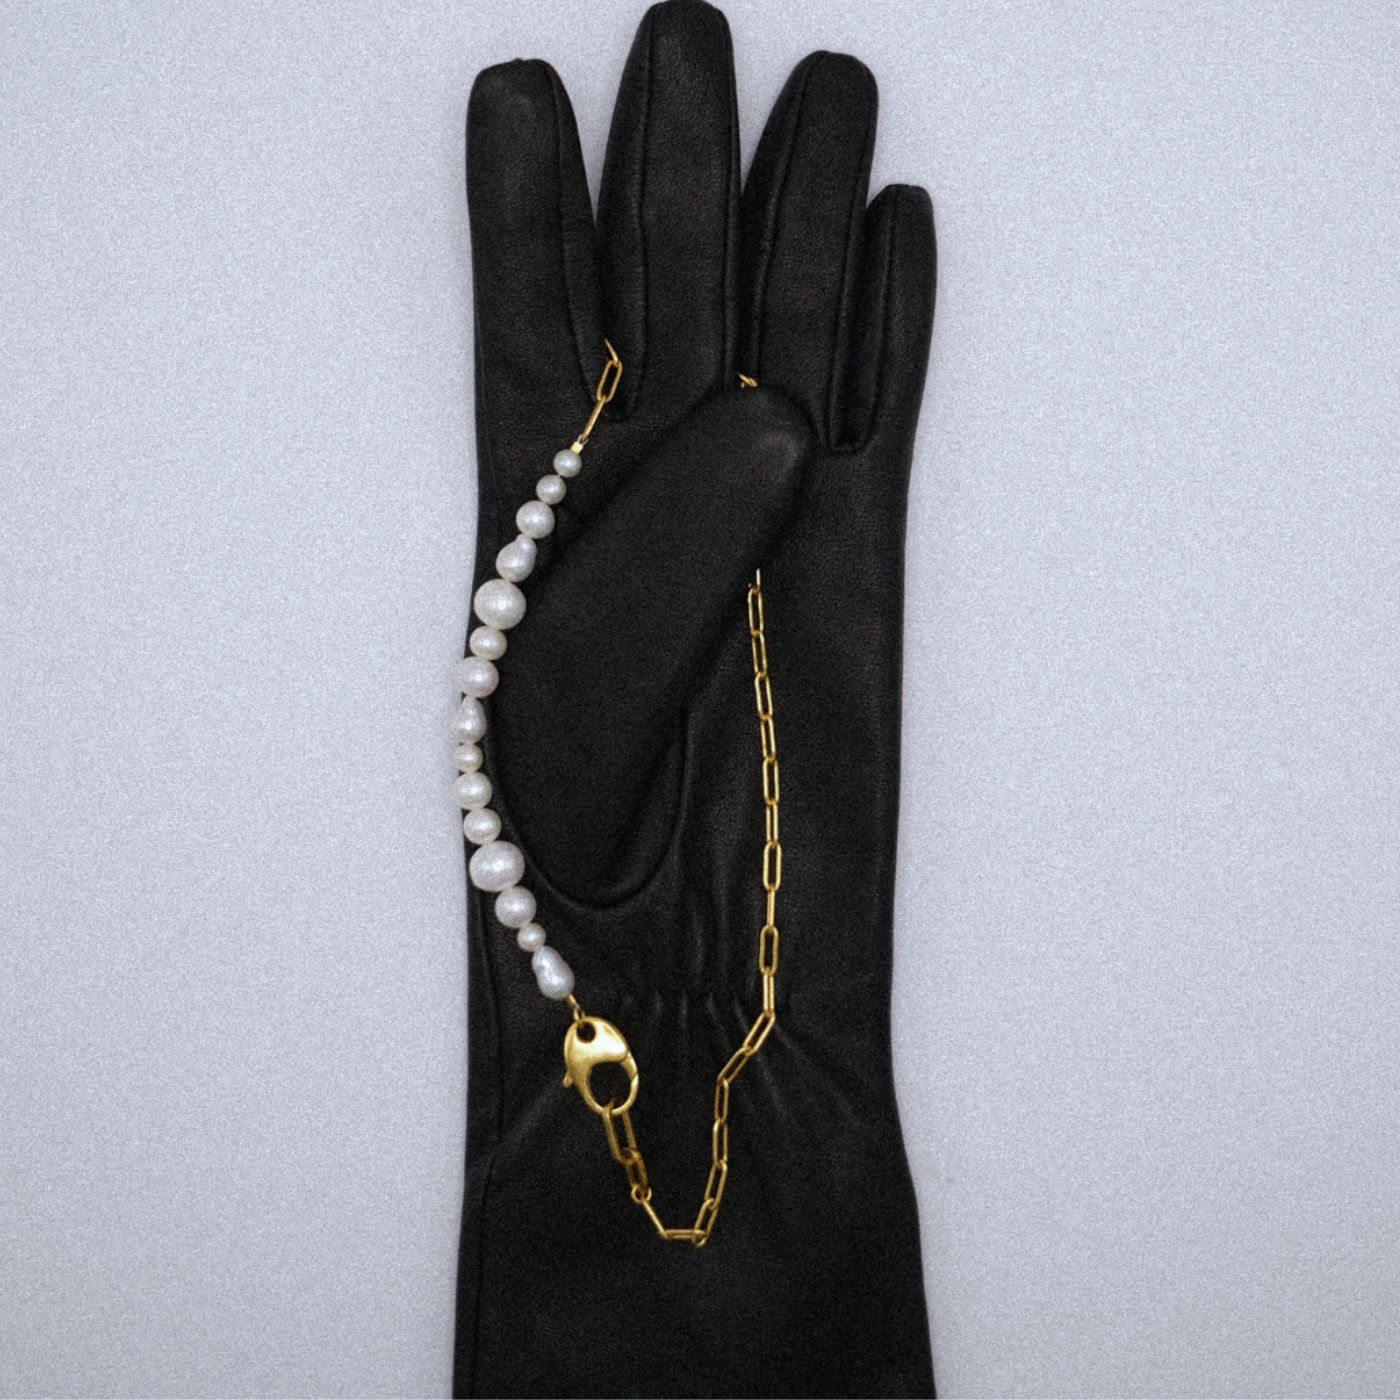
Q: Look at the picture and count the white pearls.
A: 15